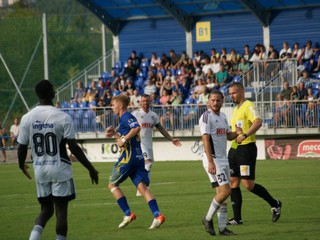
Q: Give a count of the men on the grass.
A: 5